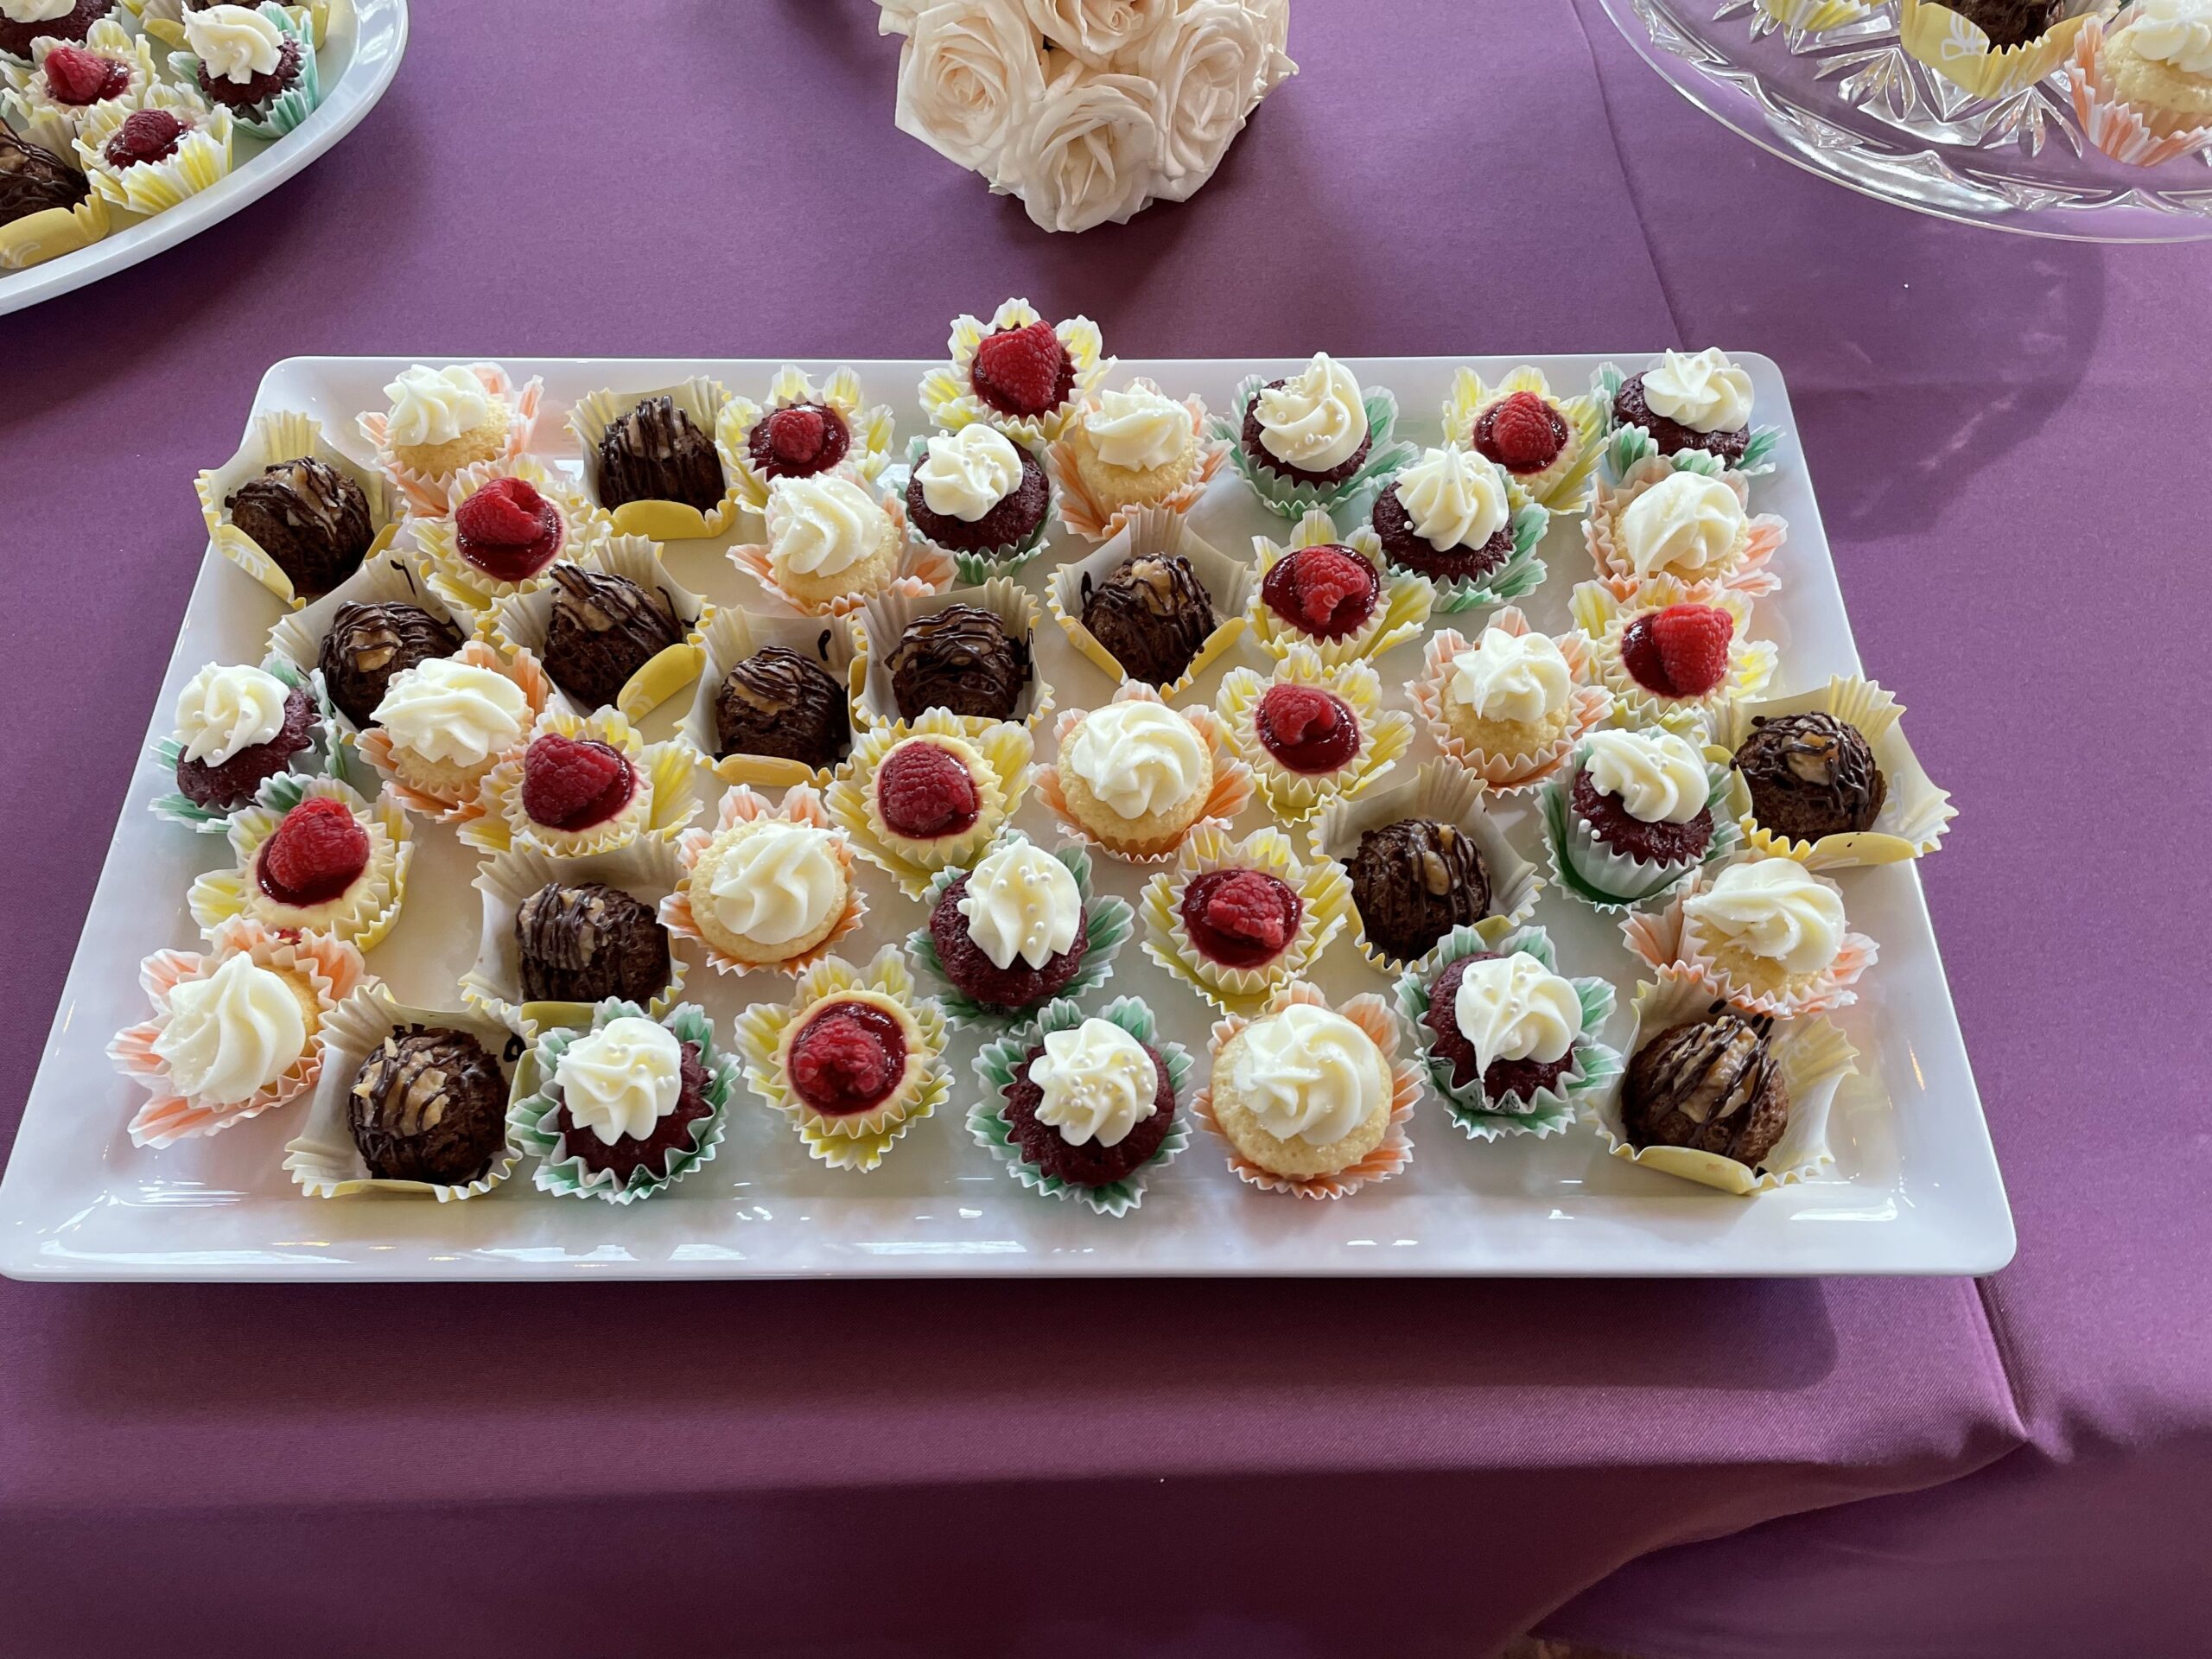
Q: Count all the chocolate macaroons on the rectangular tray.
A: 12